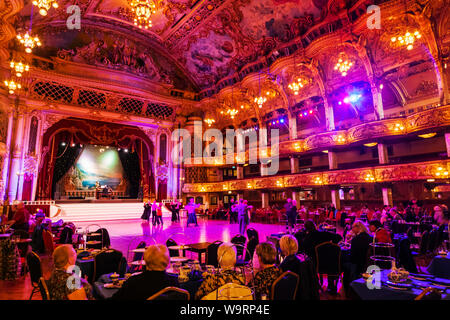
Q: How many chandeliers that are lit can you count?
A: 11